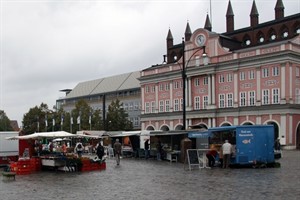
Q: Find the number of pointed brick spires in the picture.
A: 6